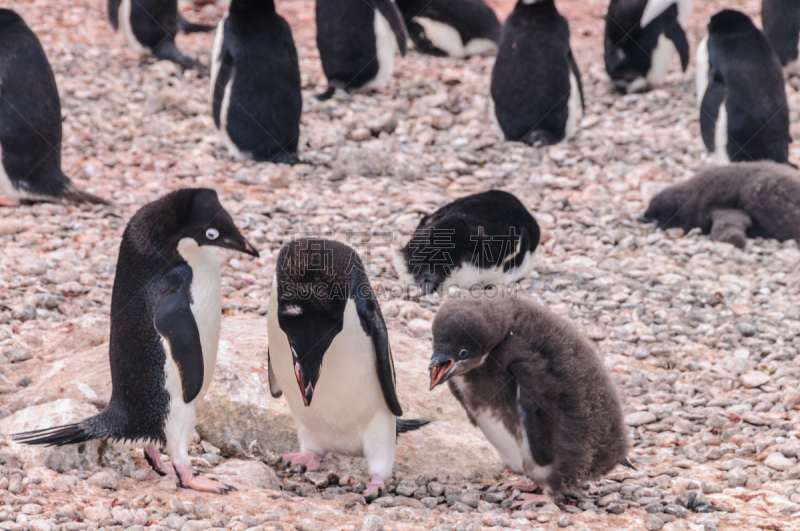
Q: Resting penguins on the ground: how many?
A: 3